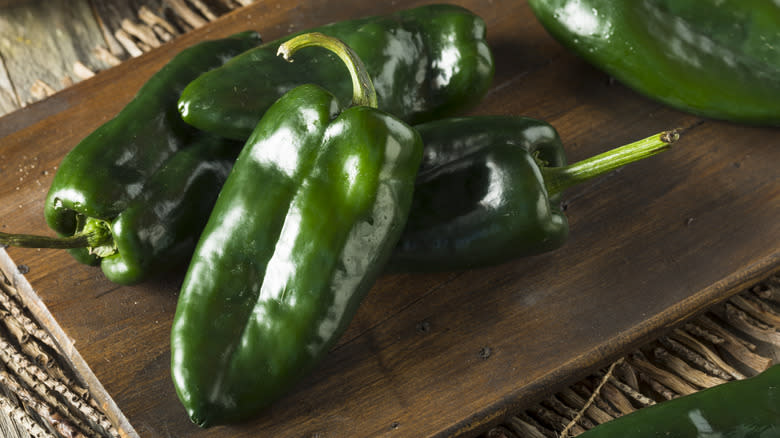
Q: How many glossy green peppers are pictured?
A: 6